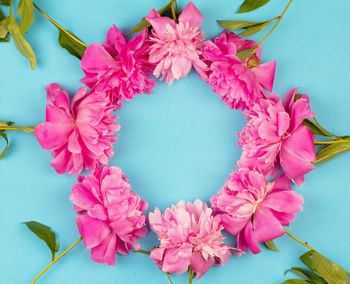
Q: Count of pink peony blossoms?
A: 8